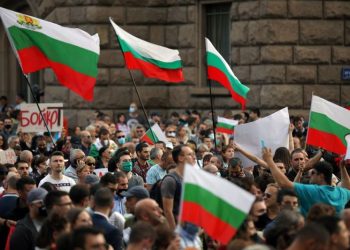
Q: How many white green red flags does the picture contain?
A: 7